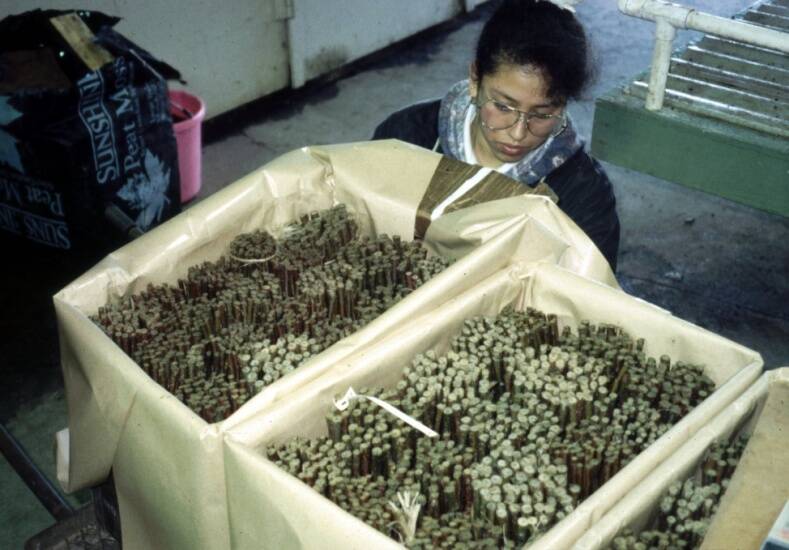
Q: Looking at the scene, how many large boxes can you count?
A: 3